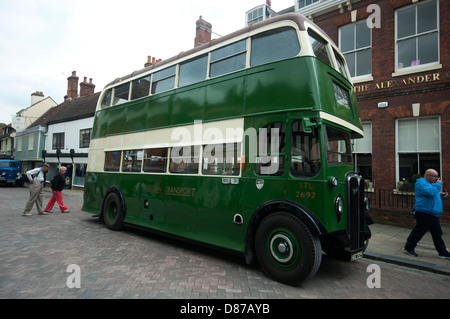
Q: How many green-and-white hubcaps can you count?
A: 1